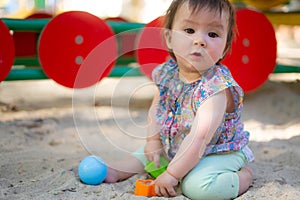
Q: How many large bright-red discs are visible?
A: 4